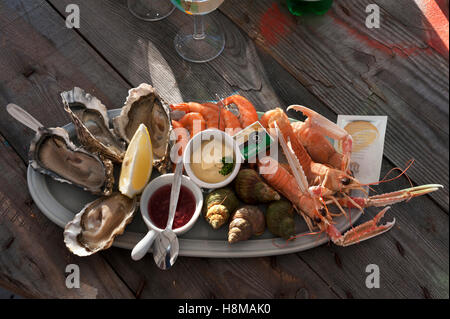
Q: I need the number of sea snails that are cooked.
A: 4